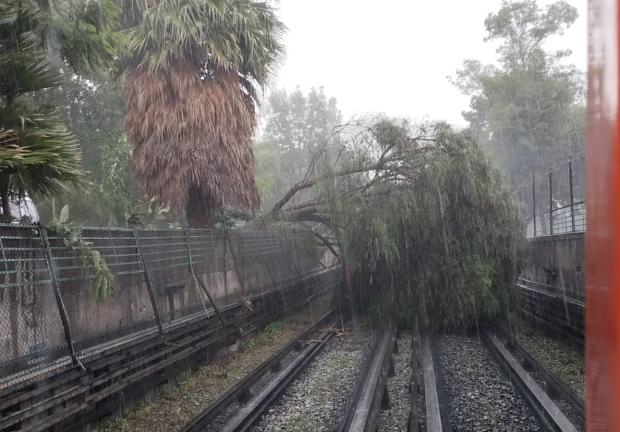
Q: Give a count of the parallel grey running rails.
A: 4